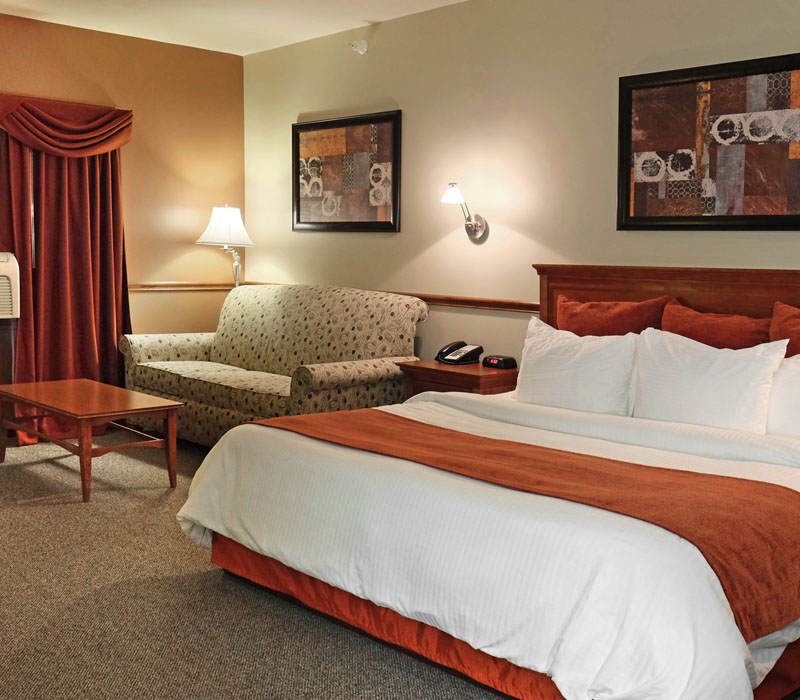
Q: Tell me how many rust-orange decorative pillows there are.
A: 3